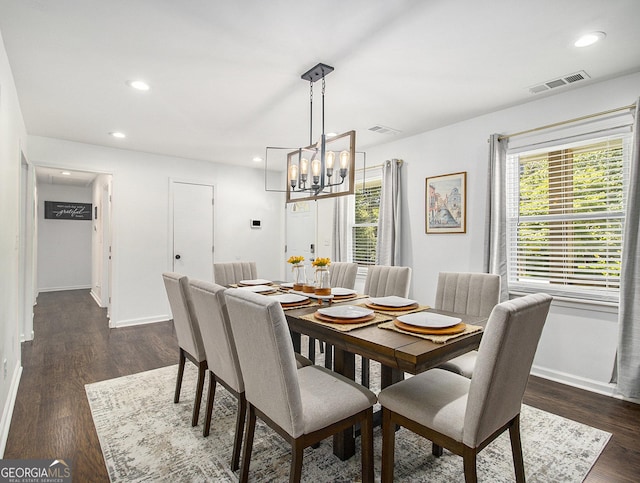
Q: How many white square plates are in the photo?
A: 8